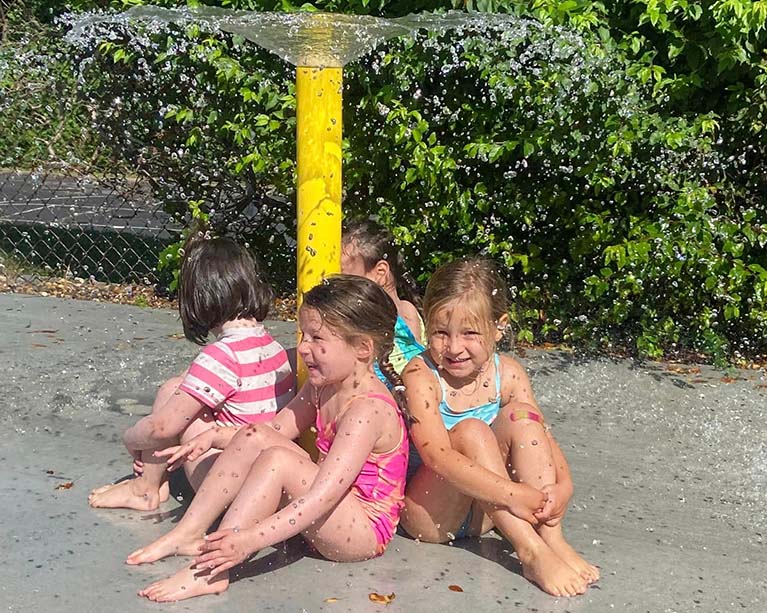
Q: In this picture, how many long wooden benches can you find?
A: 0